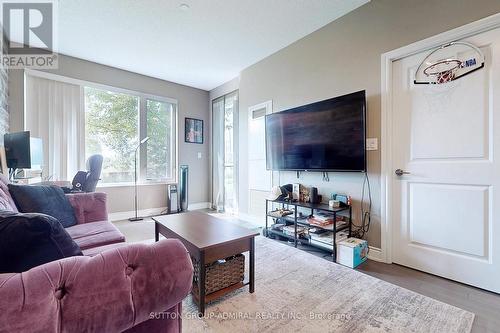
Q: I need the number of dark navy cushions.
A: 2